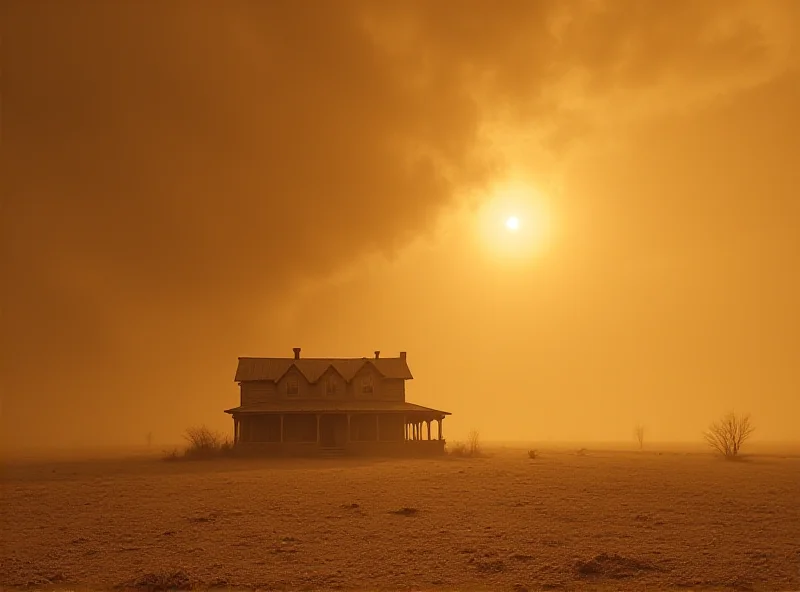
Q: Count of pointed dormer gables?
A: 3